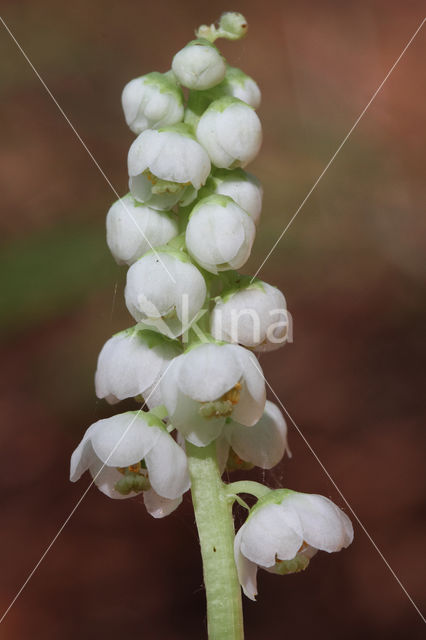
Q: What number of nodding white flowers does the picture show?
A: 15